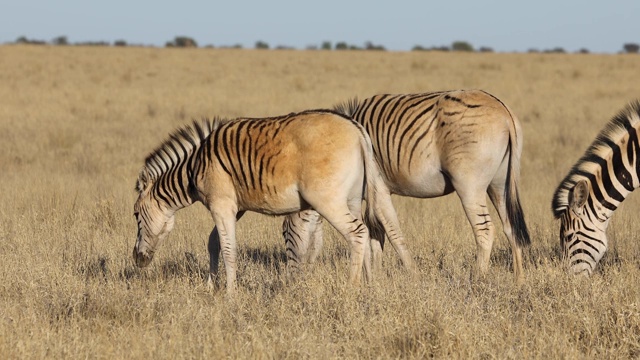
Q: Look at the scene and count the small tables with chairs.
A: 0